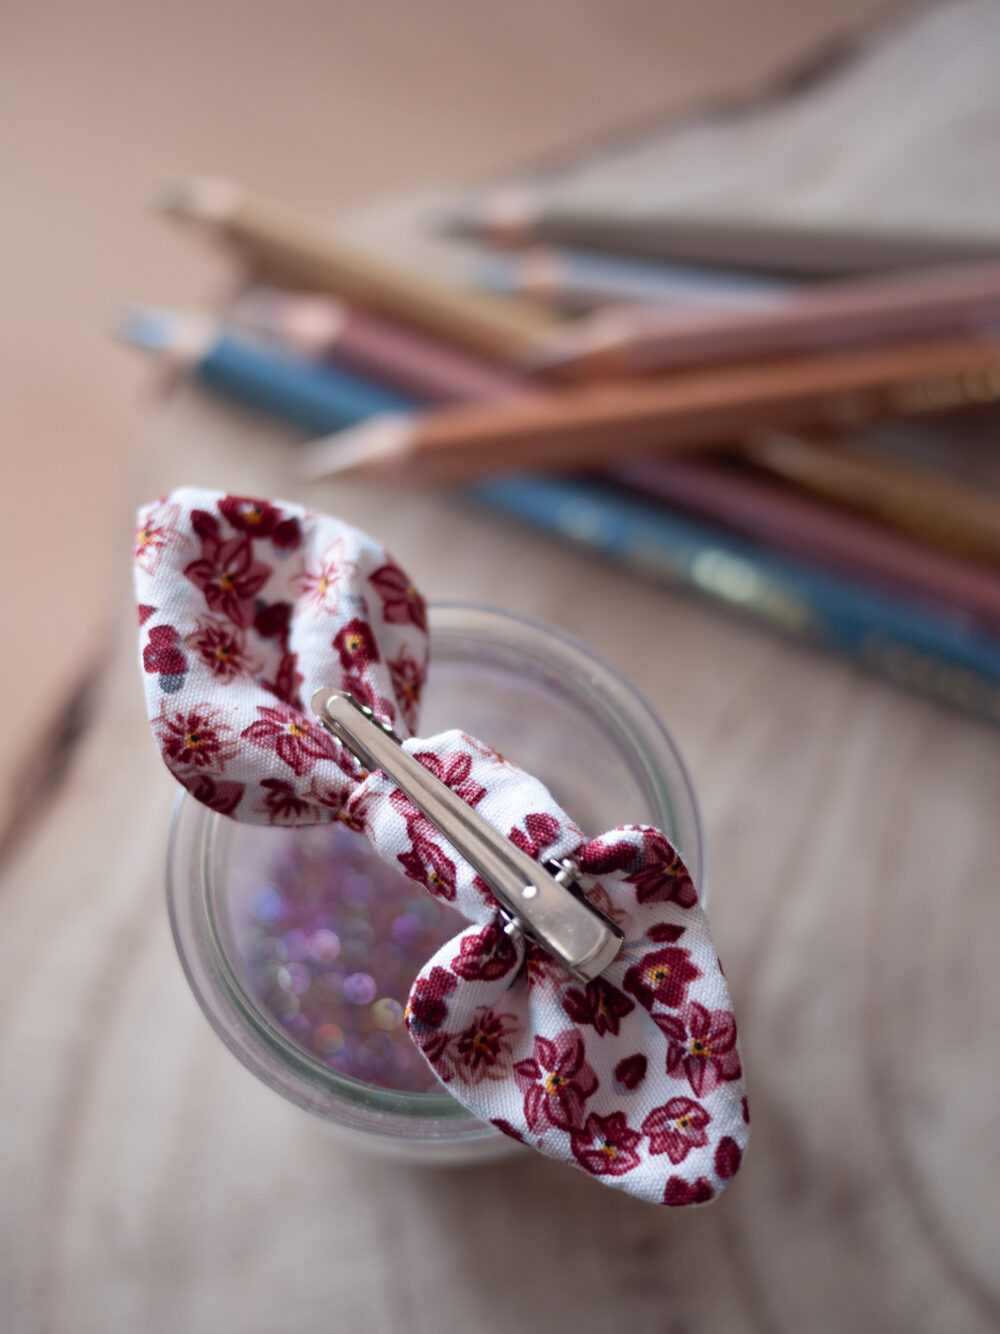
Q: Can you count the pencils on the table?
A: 7